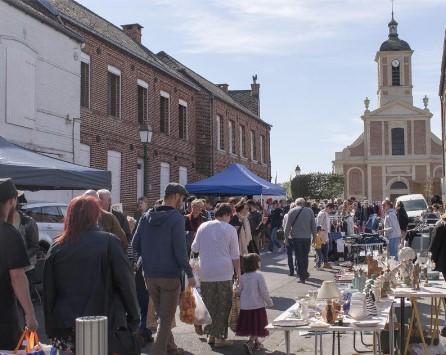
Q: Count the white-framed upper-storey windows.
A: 10